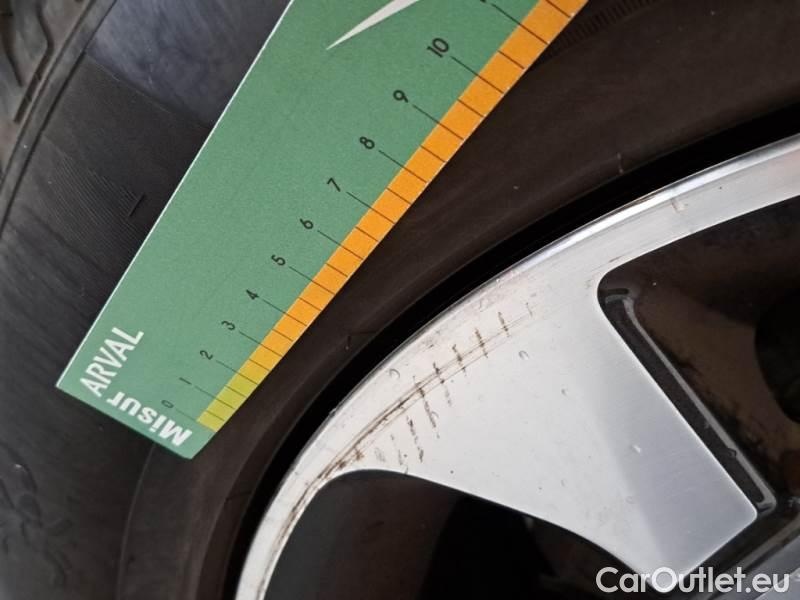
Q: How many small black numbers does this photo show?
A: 11